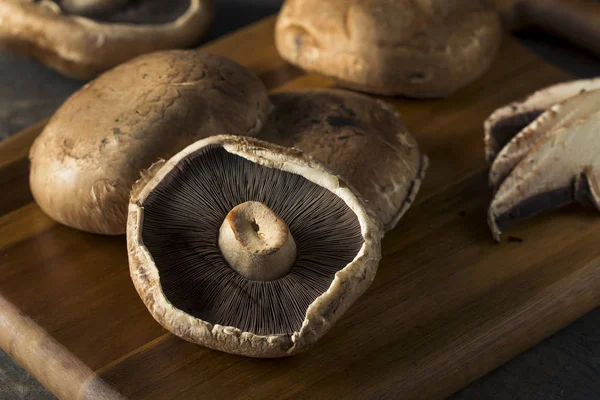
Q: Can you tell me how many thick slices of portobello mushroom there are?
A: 3